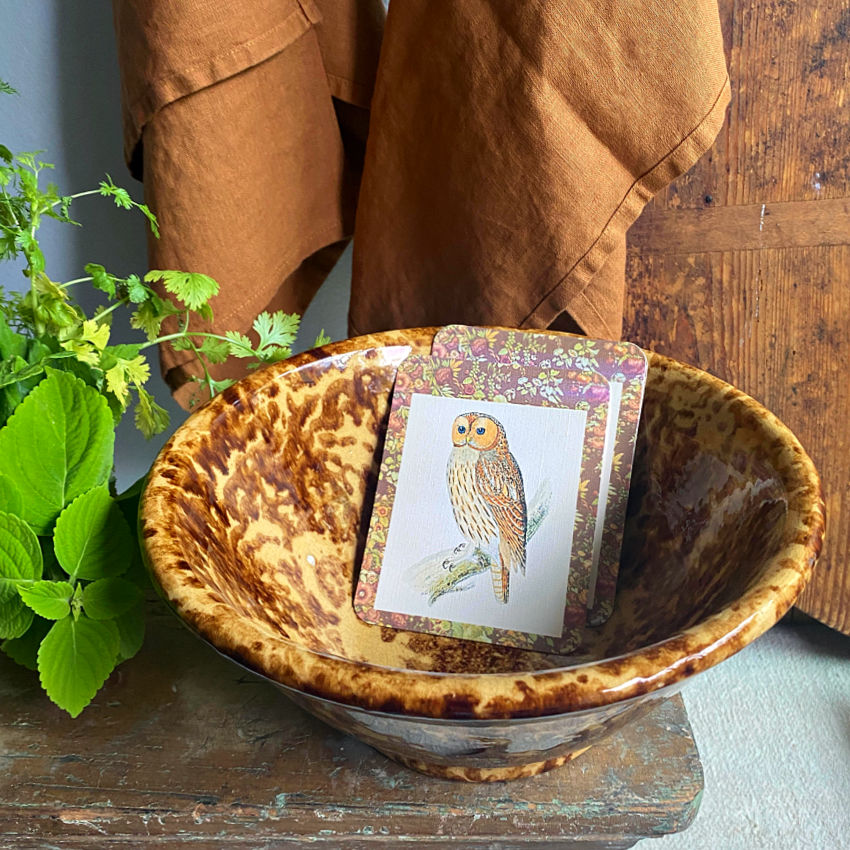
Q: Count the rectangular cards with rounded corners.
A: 2